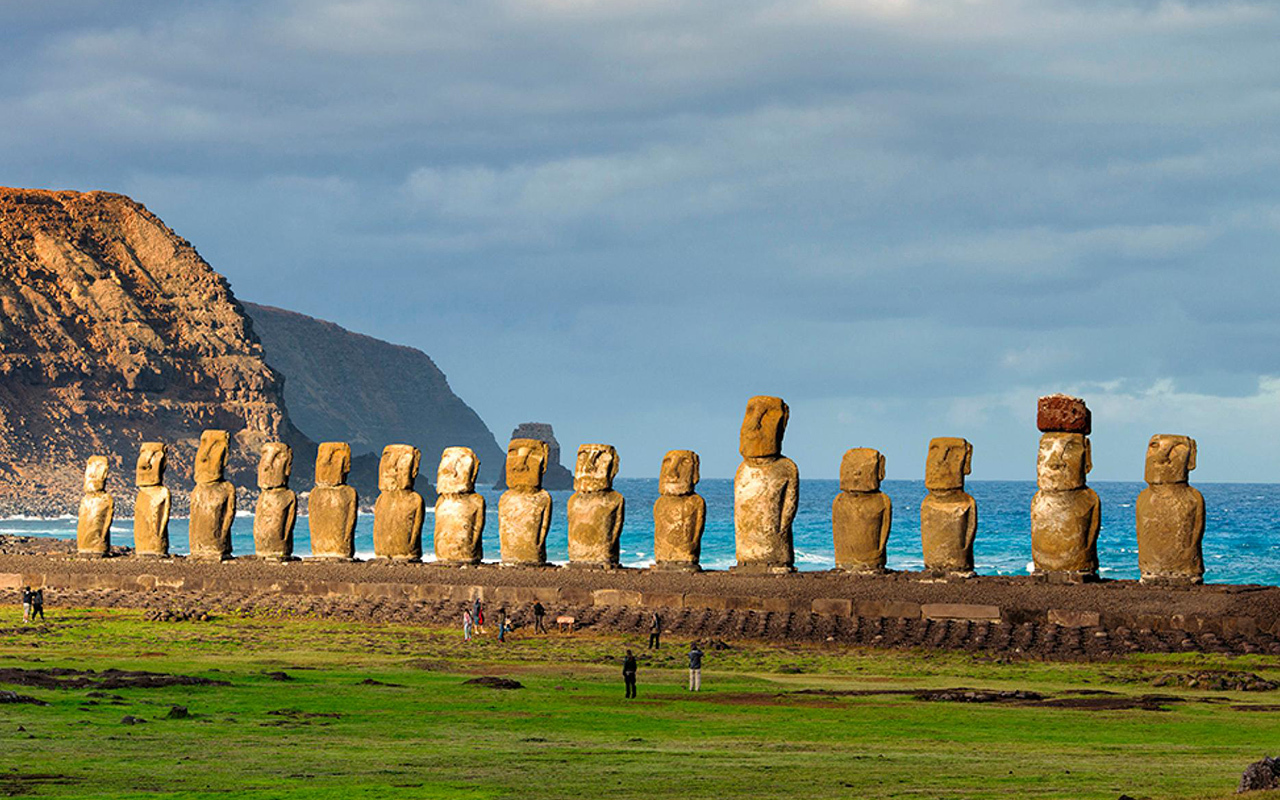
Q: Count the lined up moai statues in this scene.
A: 15